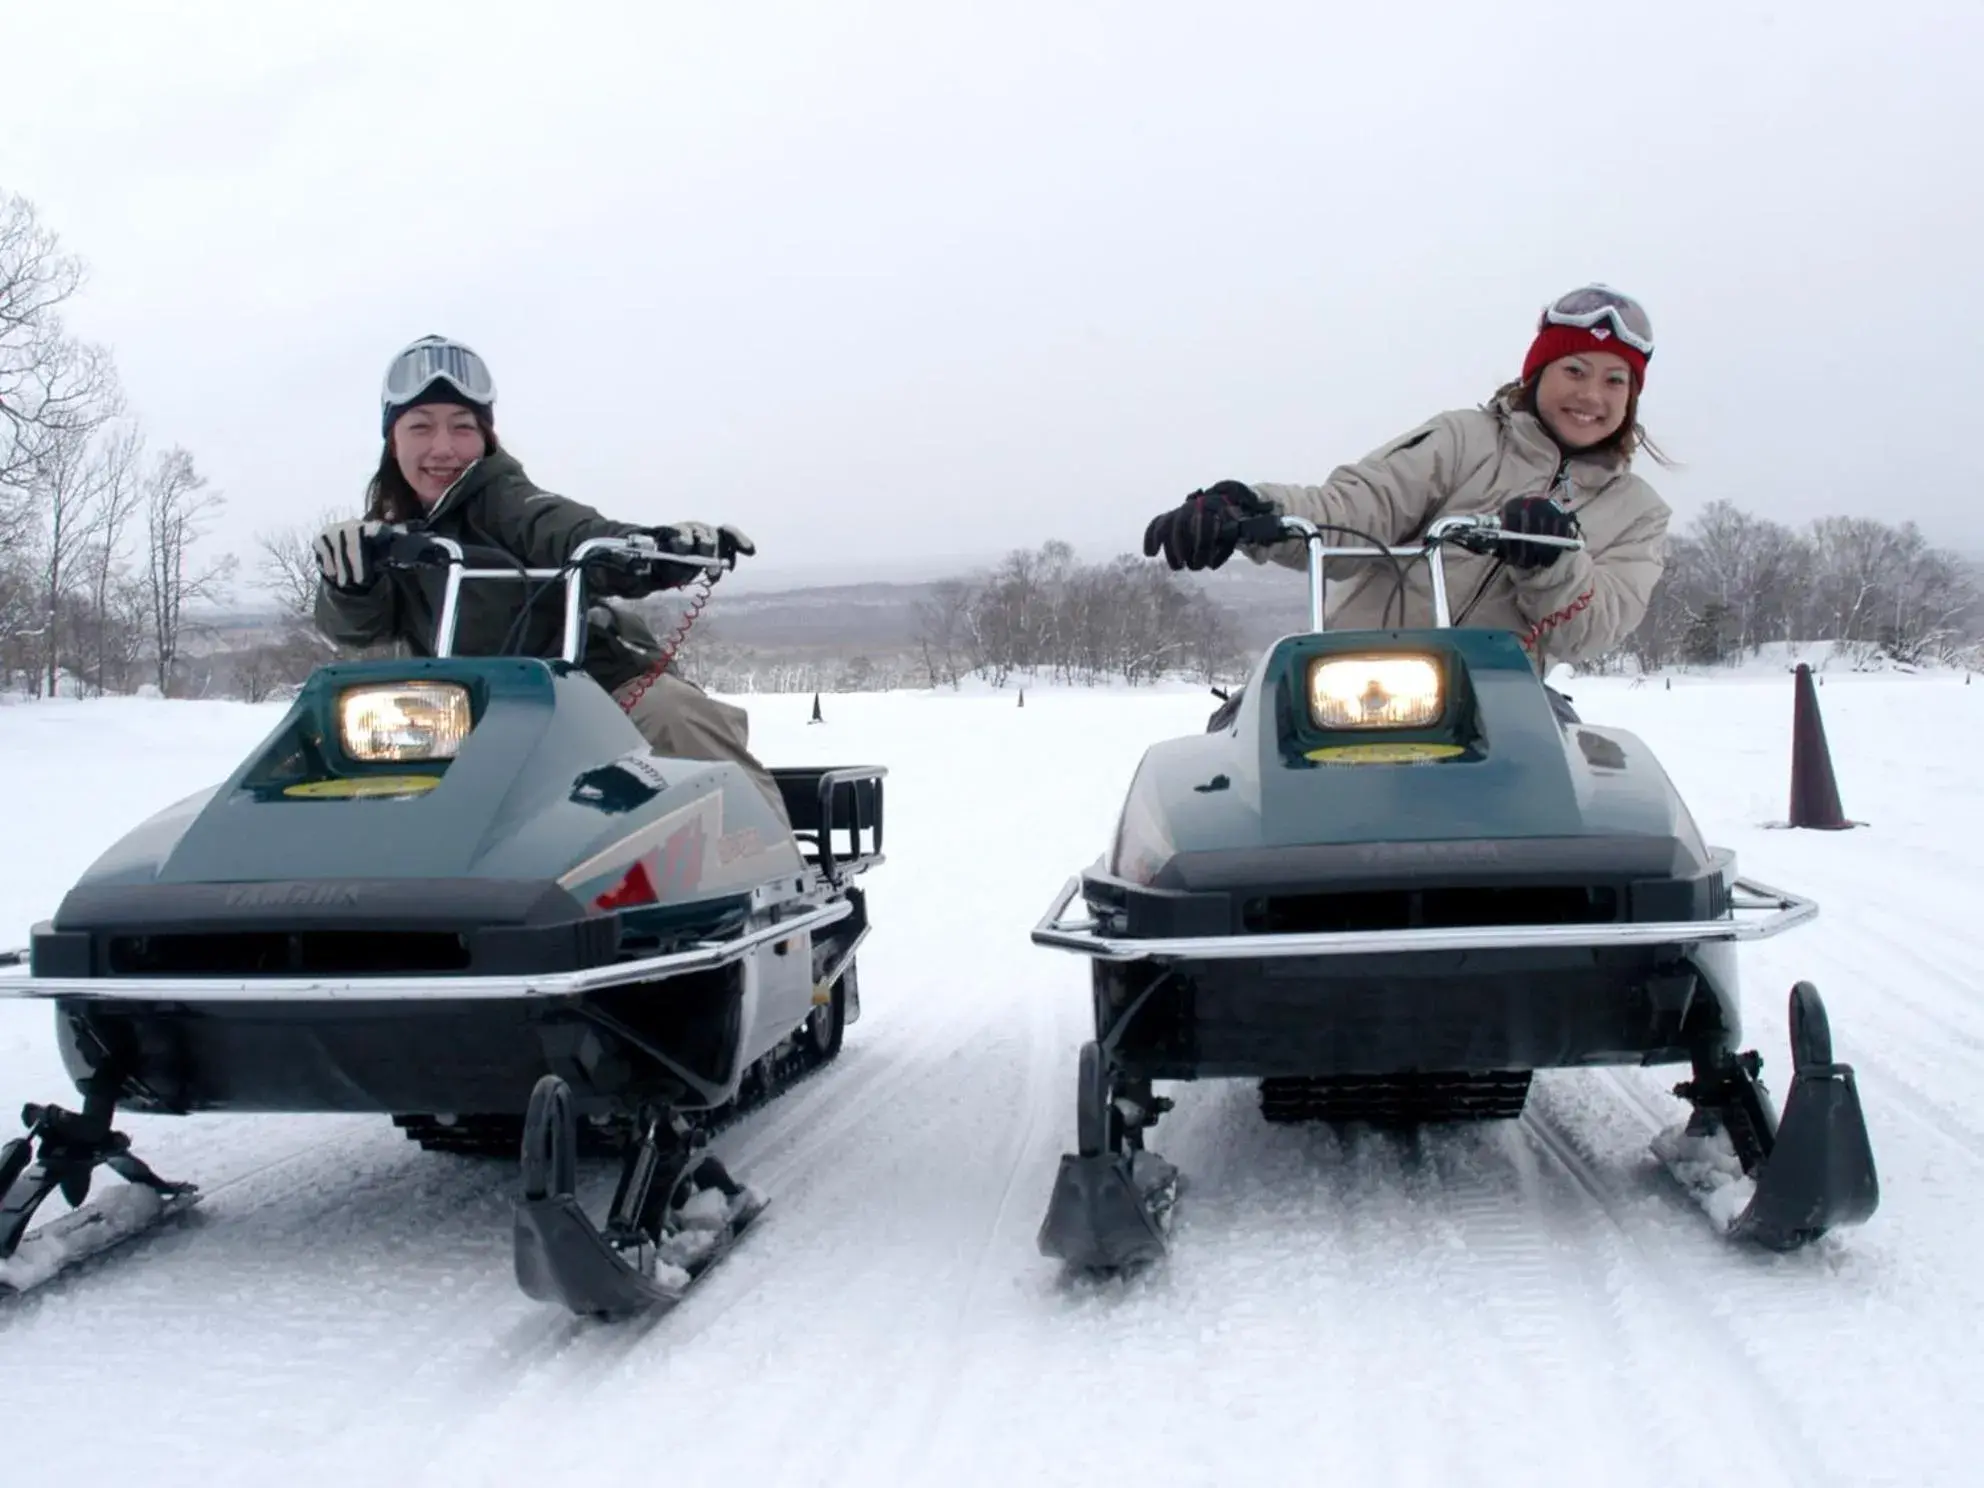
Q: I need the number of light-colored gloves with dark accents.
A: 2